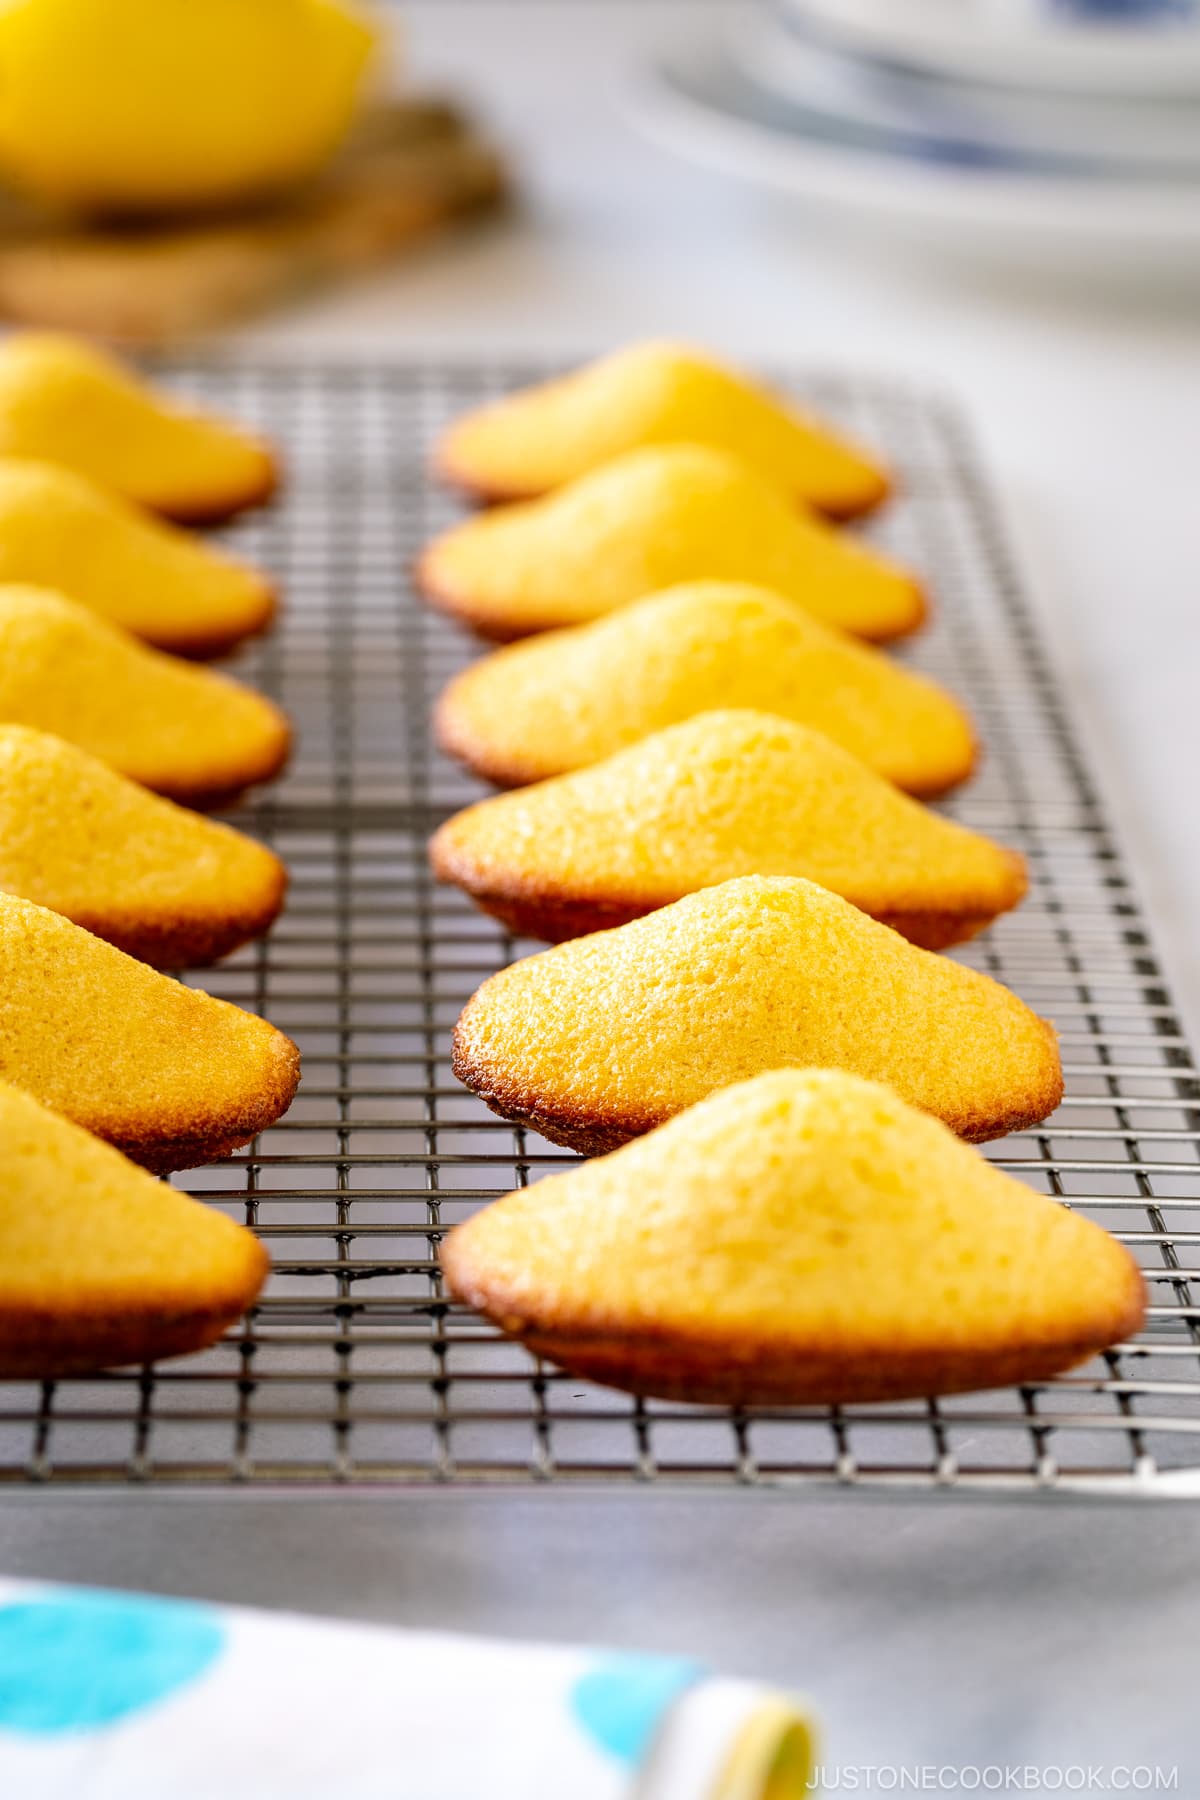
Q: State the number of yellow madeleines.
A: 12